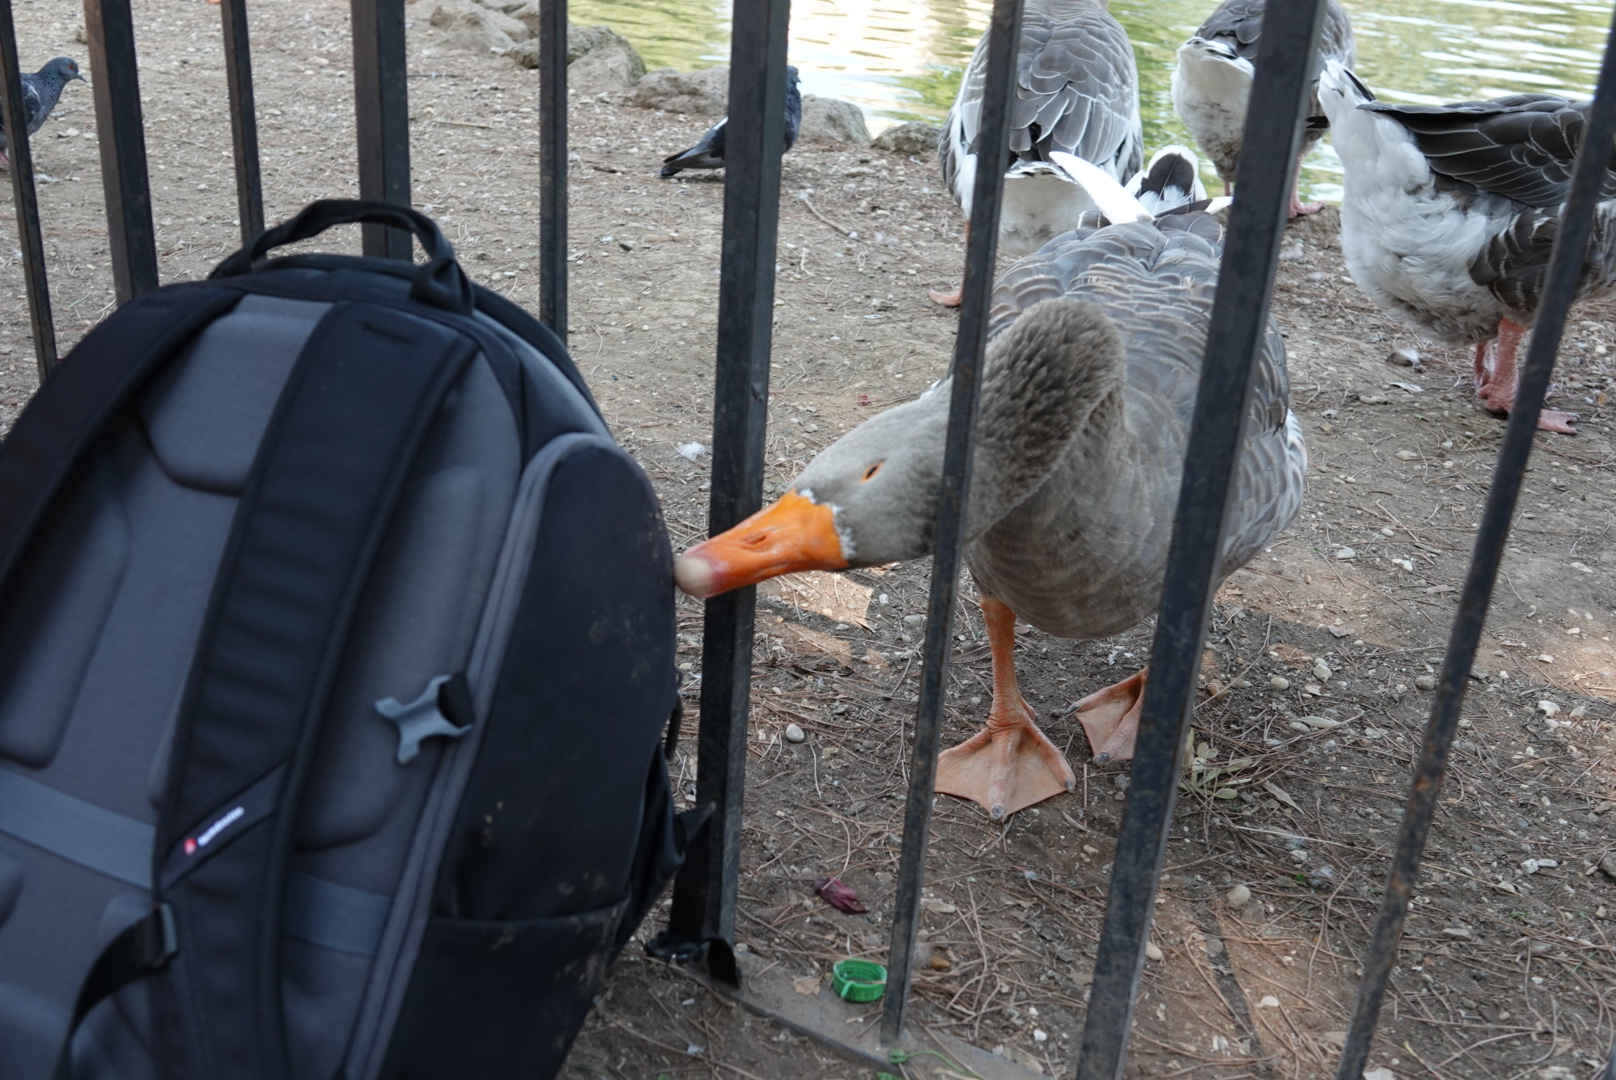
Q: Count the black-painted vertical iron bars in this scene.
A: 9